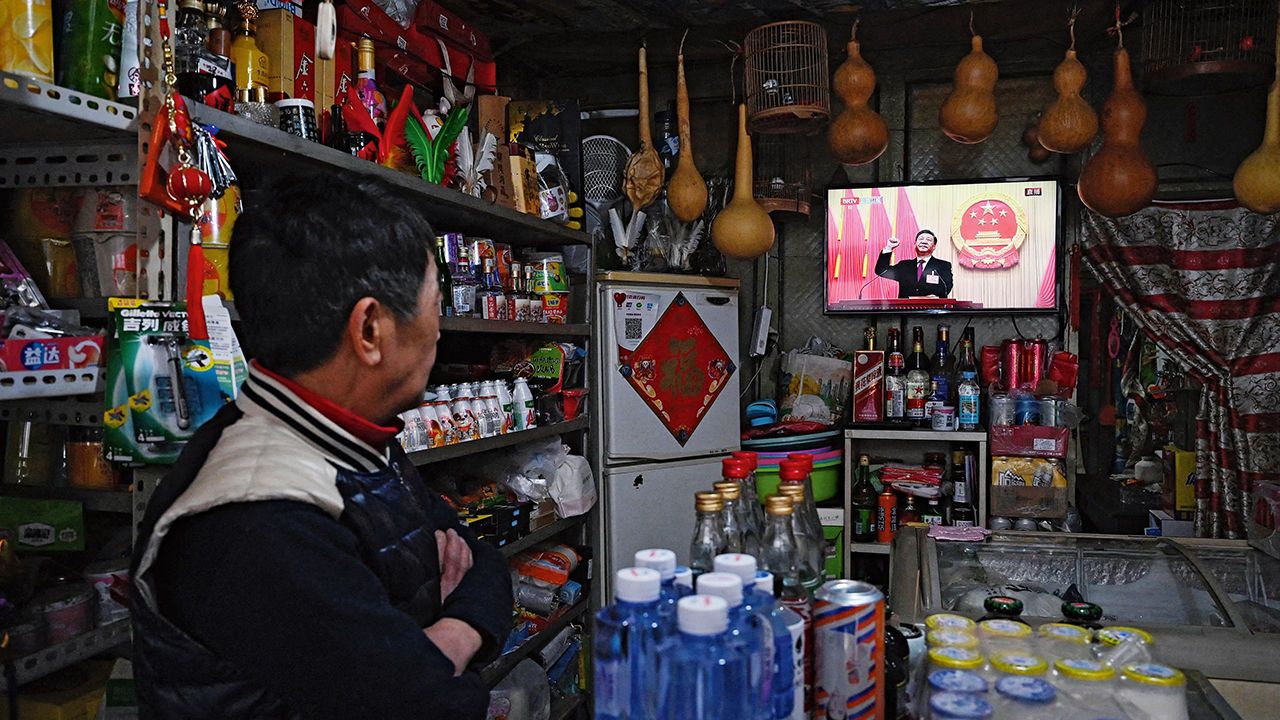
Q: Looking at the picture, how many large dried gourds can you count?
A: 8